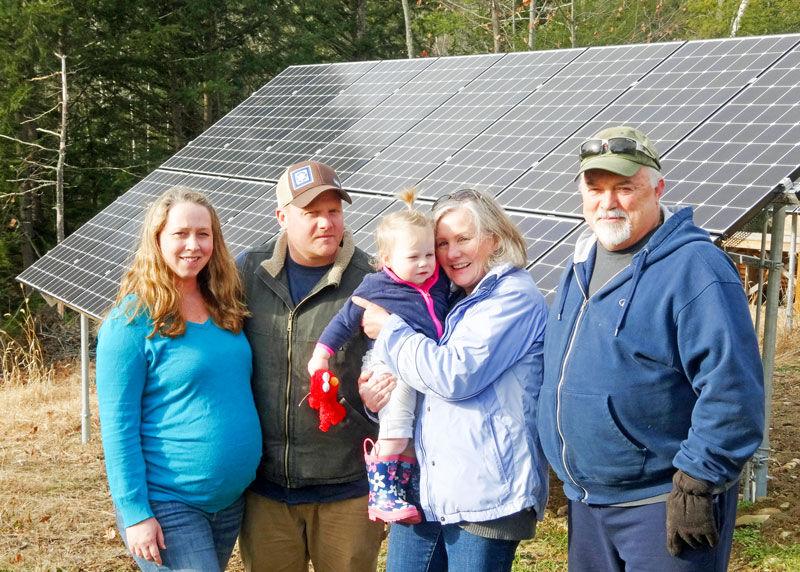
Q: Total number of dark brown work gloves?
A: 1